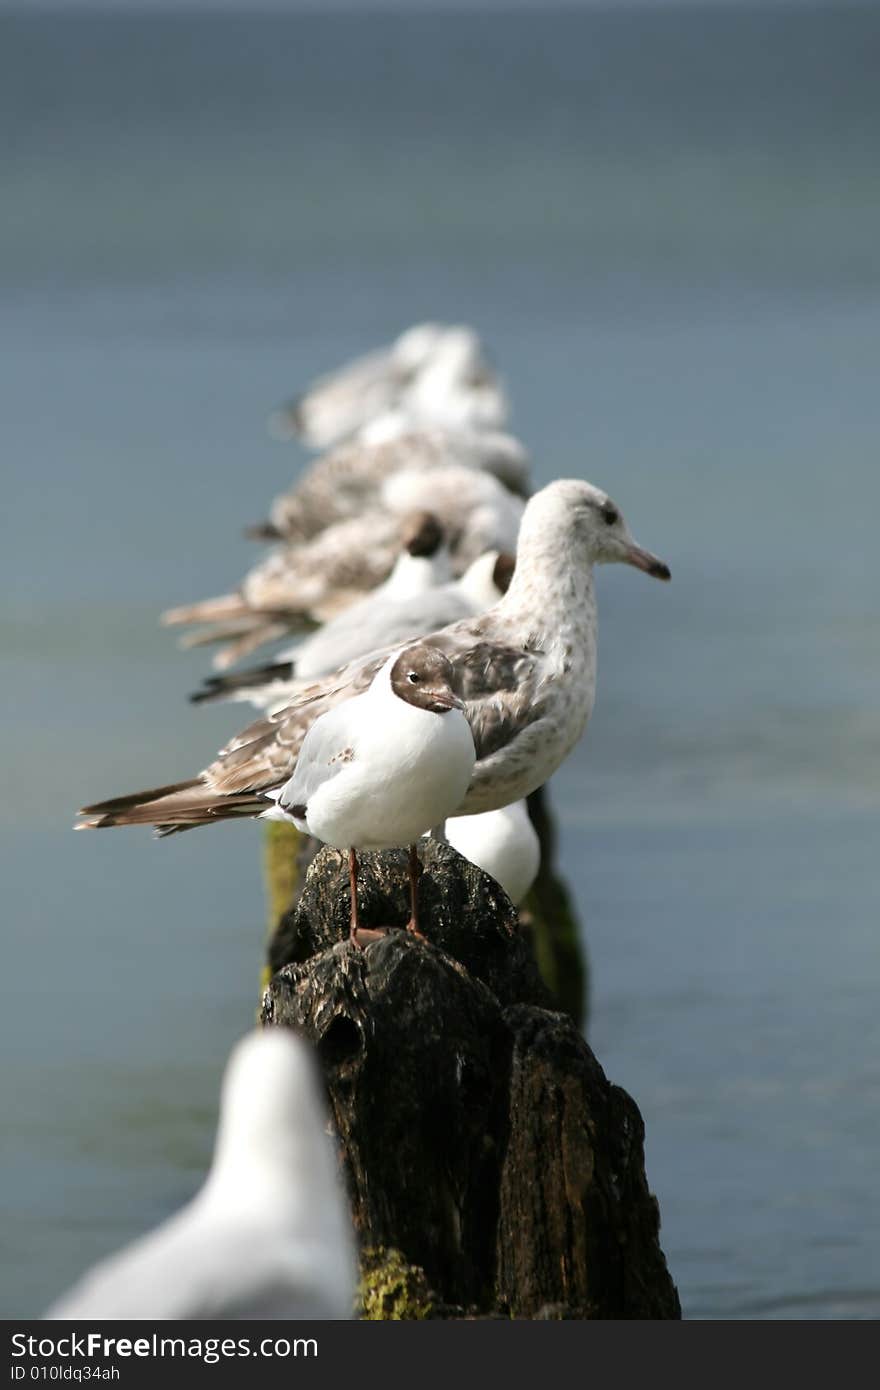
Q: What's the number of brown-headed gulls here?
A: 3